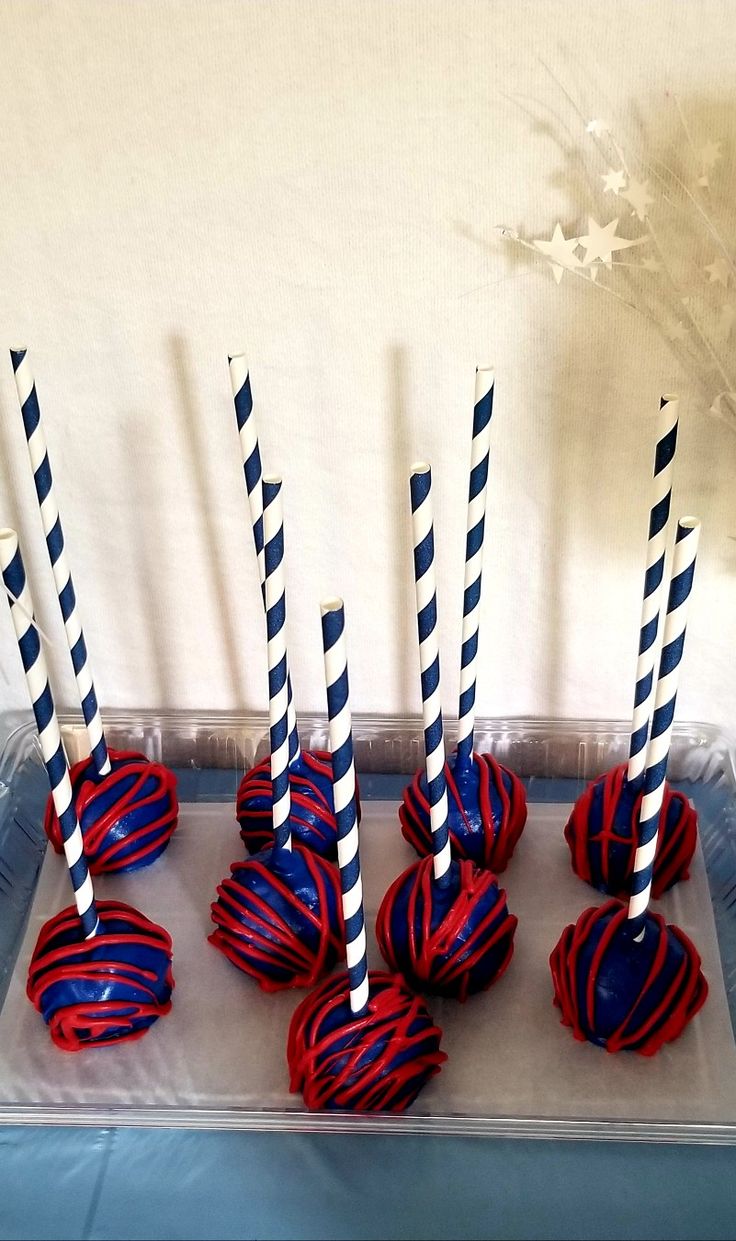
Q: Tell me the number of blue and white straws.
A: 9